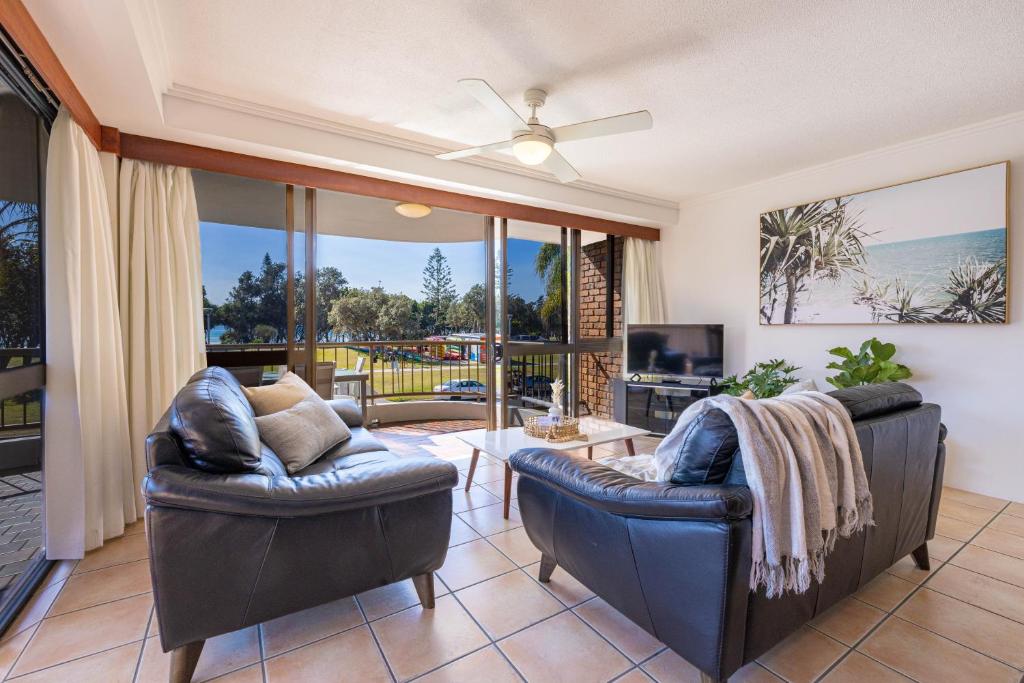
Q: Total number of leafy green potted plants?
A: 2